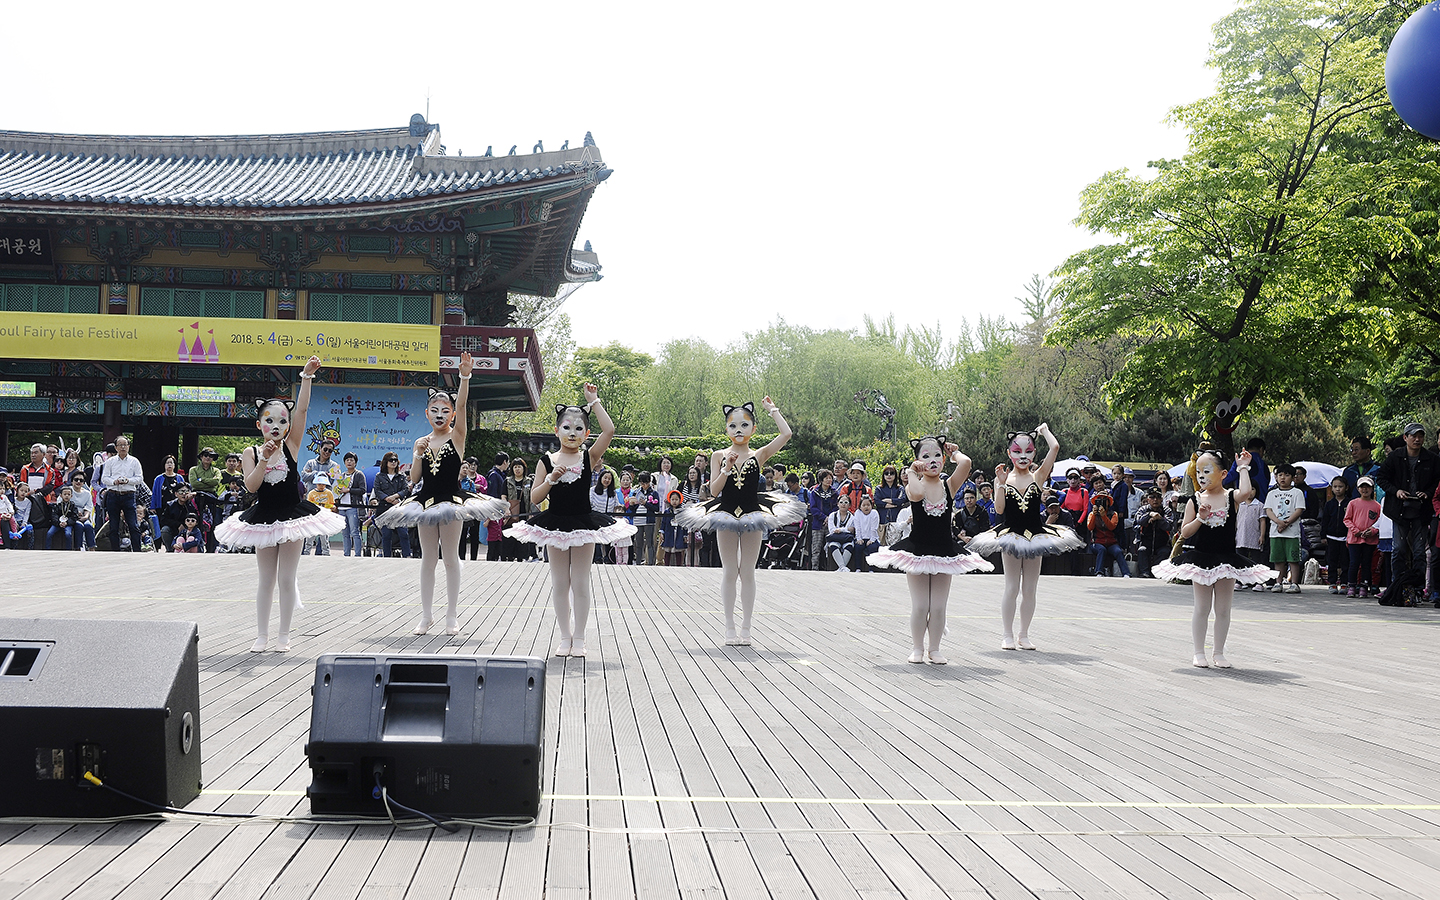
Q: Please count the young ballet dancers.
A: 7